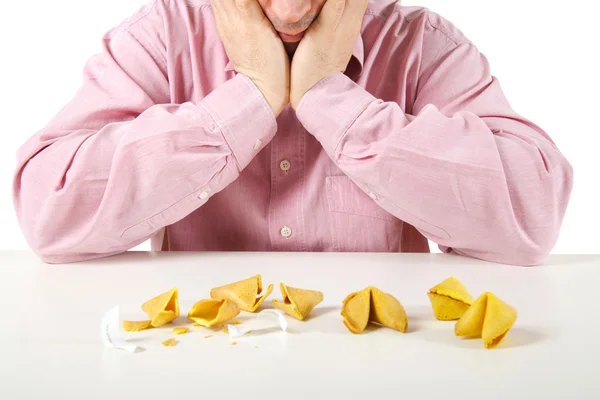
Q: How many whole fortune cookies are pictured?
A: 3